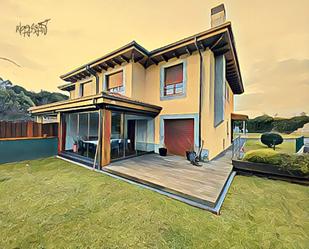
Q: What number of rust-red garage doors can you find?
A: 1